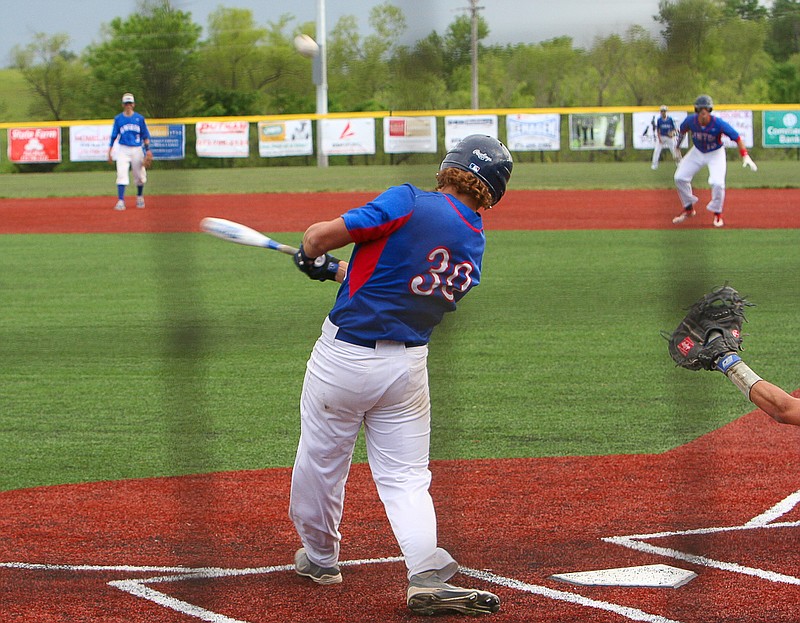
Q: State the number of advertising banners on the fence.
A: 13